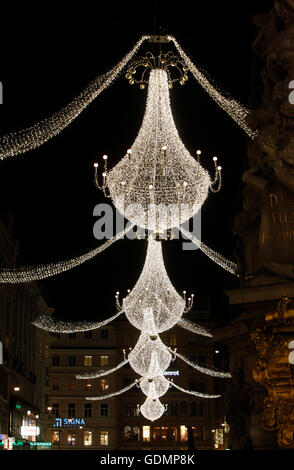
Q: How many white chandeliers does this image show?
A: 5